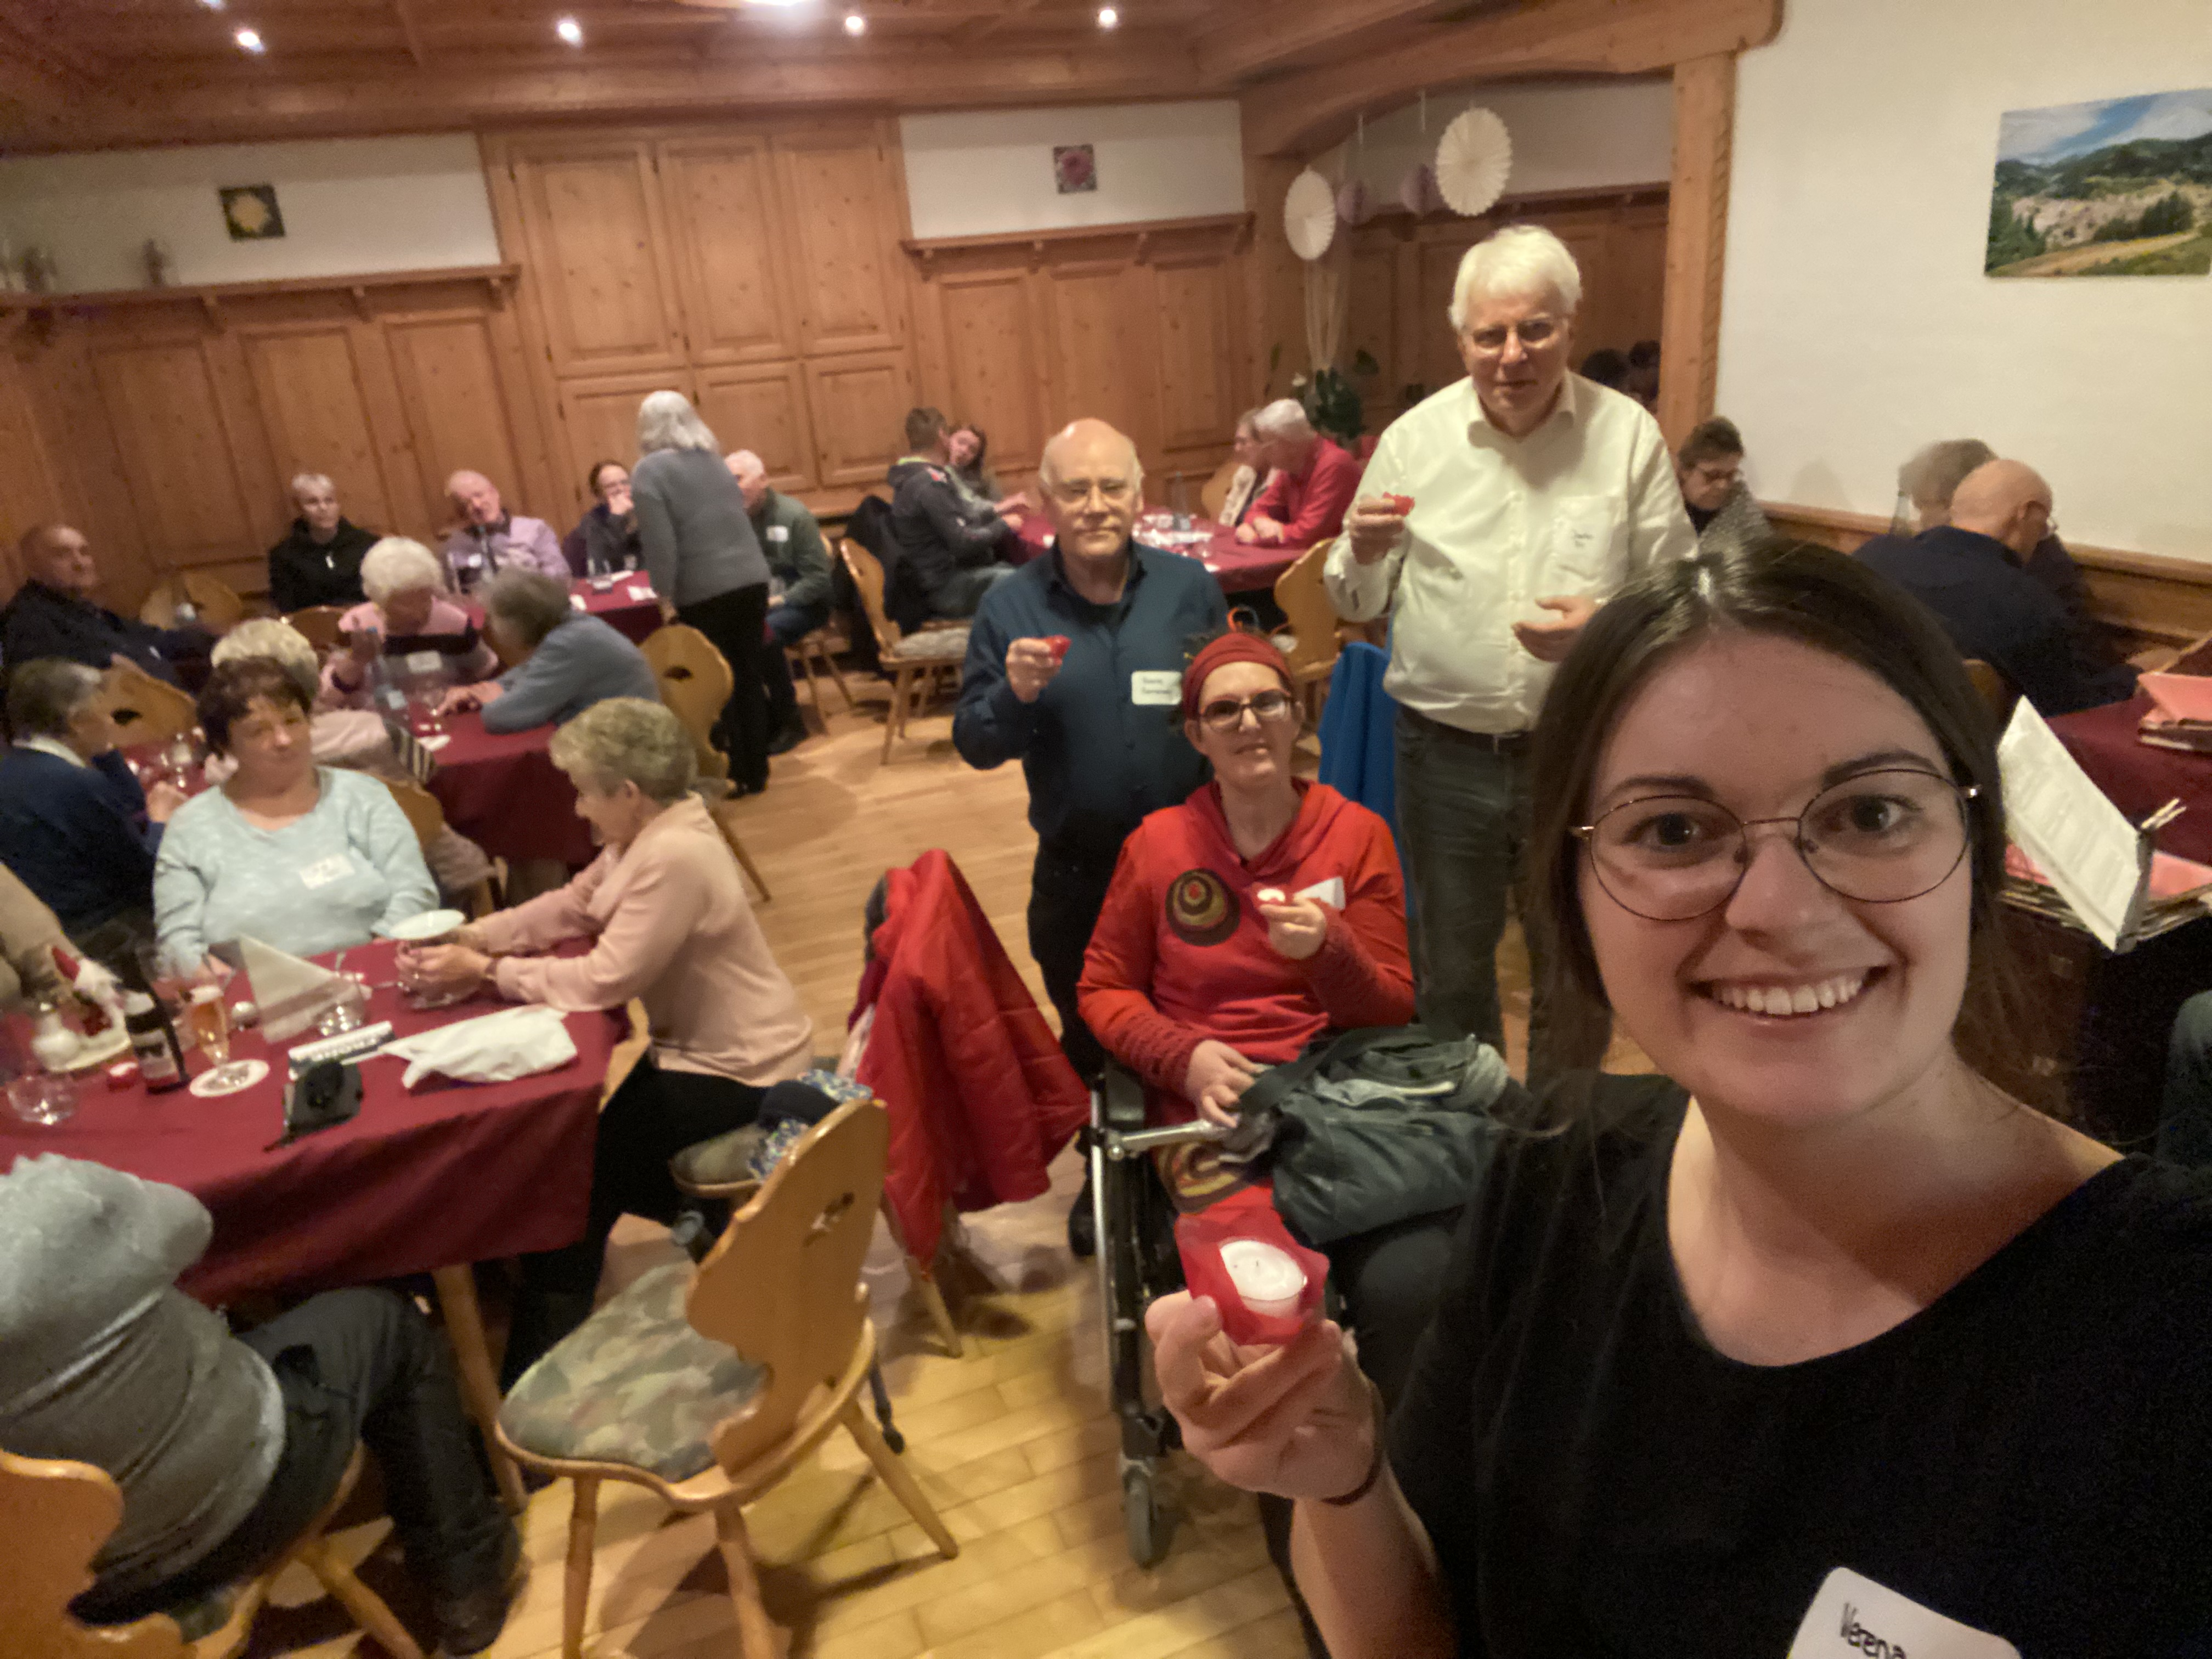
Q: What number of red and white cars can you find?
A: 0